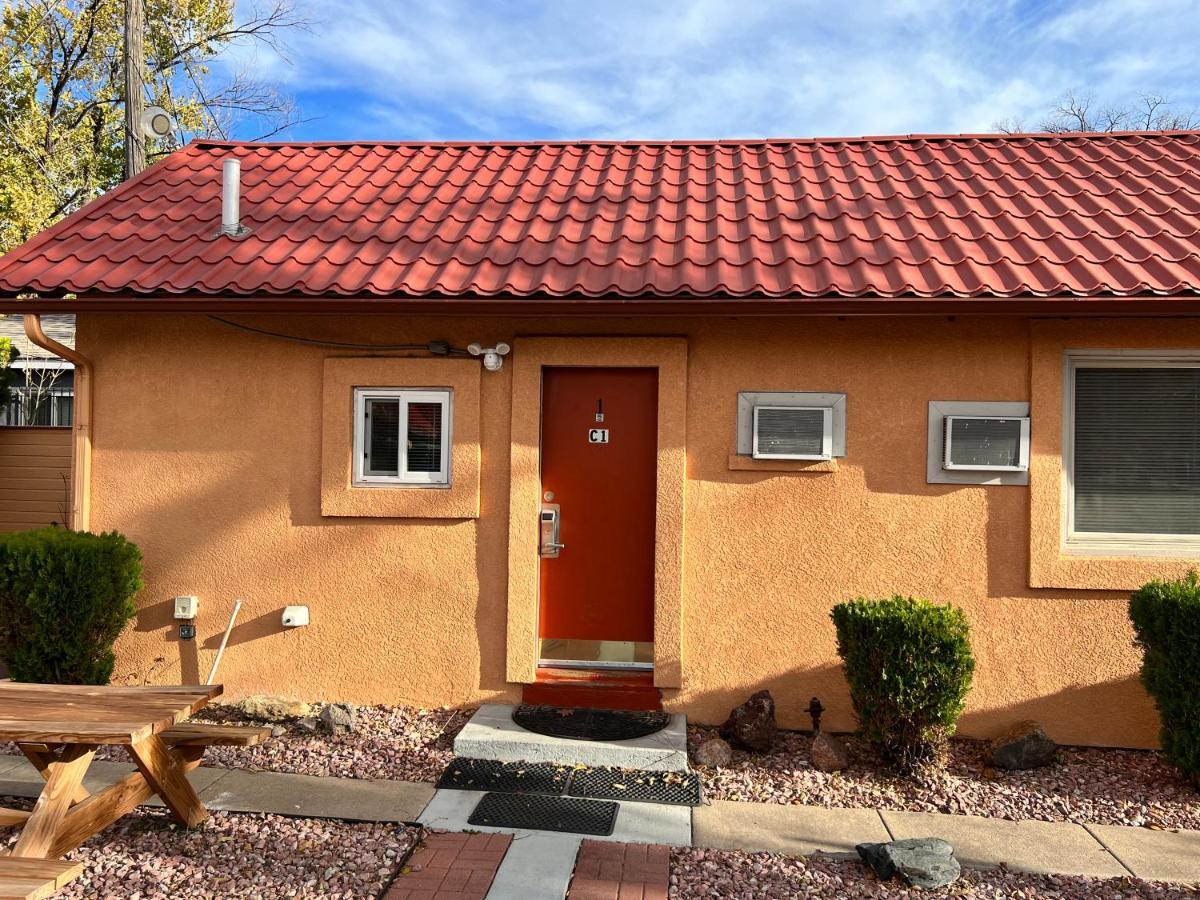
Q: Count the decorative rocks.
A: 7